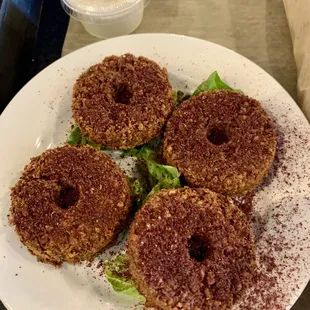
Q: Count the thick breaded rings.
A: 4